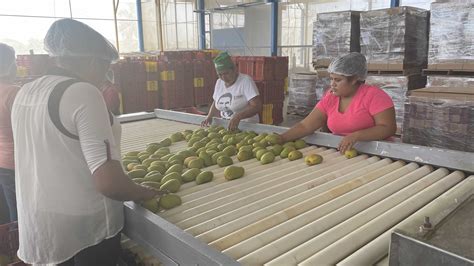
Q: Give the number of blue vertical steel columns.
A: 4